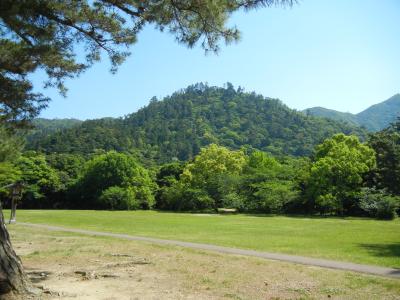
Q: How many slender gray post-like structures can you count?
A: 1